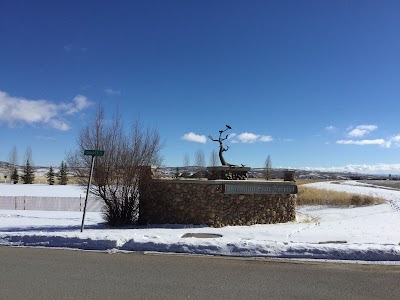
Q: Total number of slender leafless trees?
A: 6